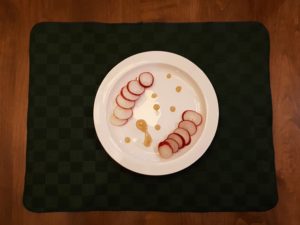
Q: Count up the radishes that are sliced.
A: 12